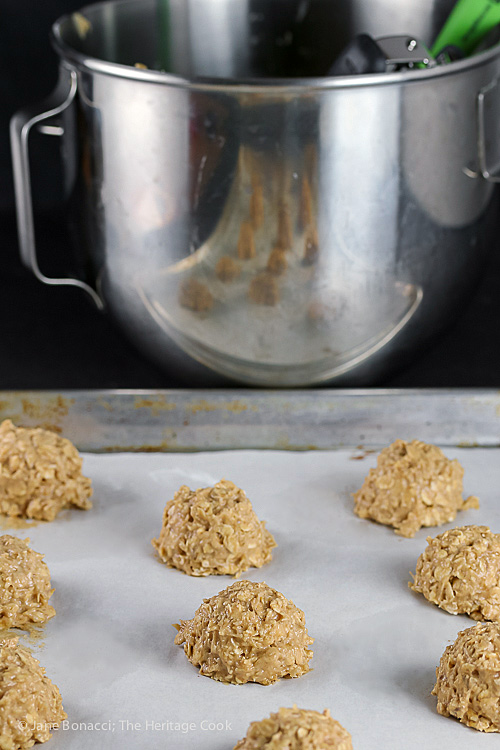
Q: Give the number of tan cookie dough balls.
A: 9